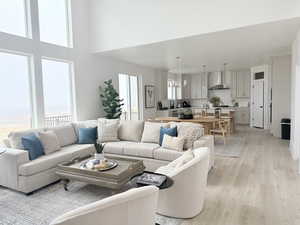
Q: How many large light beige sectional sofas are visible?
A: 1